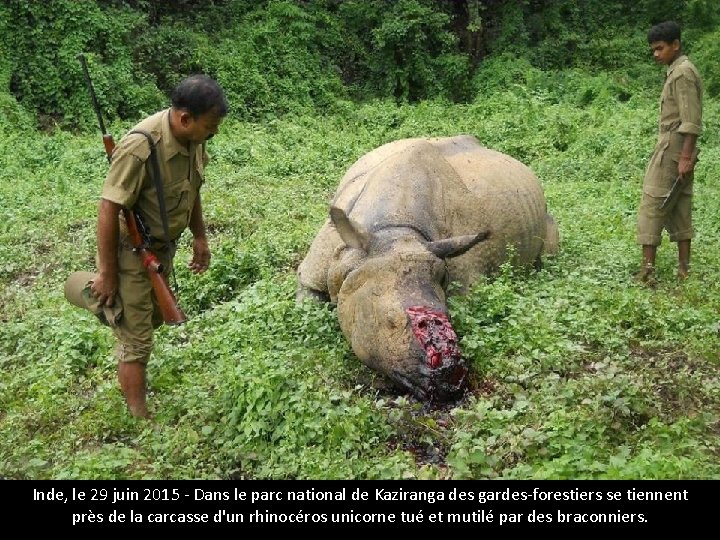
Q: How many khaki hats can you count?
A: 1